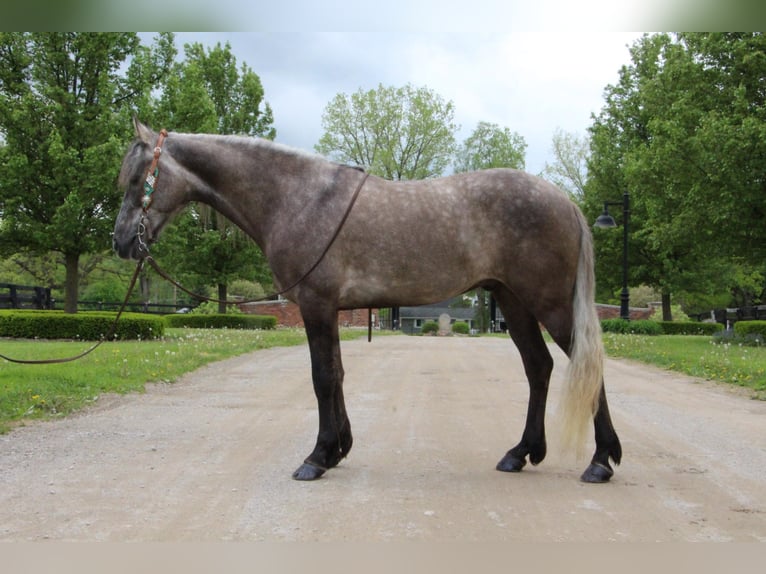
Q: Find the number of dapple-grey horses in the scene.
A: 1